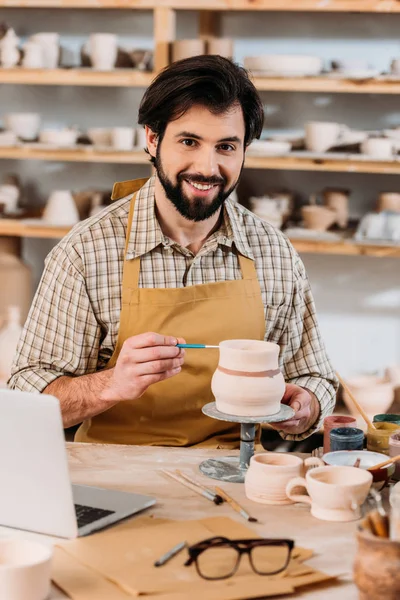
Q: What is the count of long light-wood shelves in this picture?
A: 4